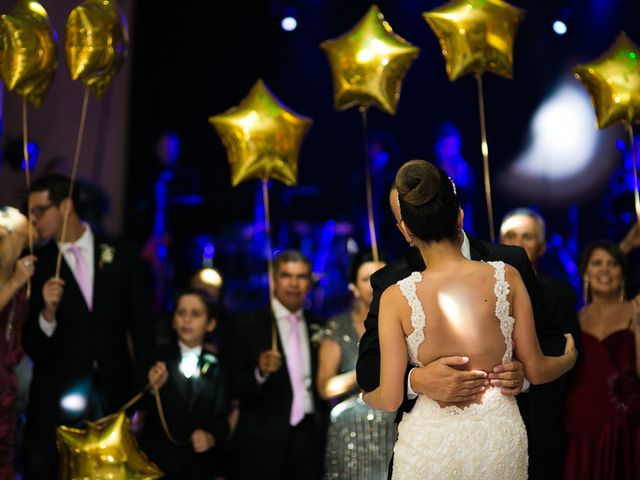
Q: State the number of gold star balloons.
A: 7